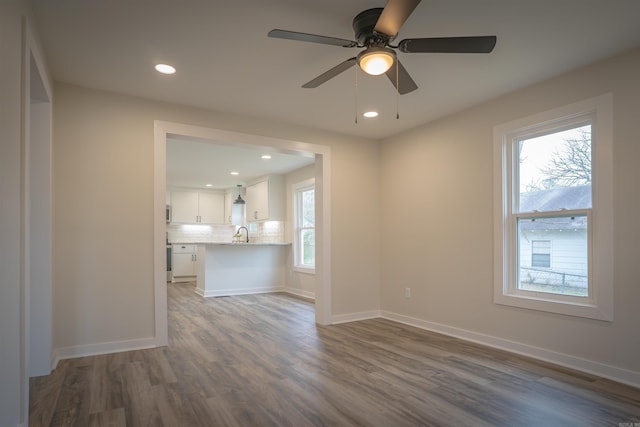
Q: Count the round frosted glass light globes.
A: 1